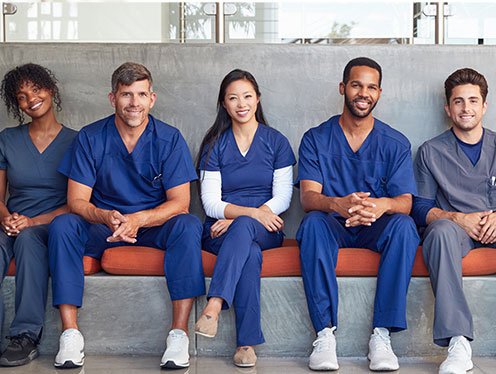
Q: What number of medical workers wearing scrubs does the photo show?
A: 5